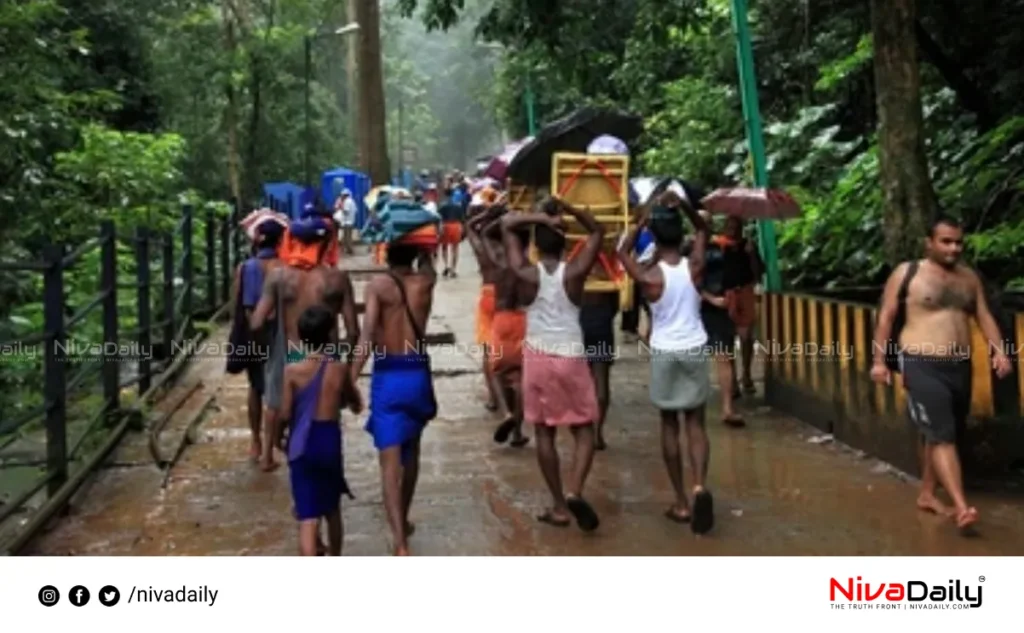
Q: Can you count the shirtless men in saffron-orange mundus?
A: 2